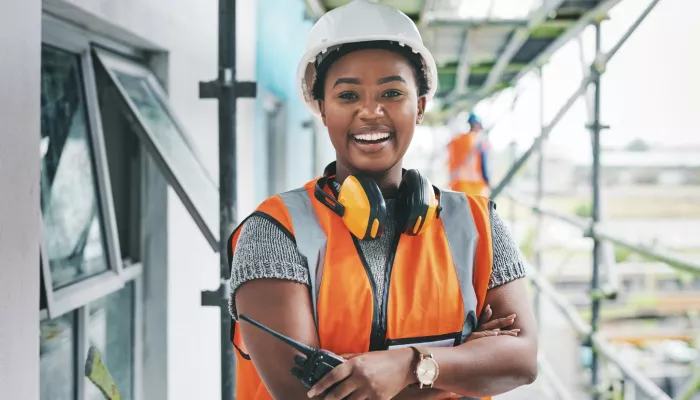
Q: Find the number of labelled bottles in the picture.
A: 0